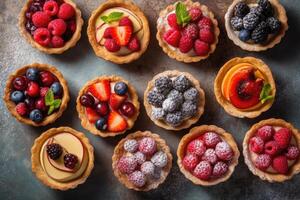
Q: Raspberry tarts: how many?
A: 5